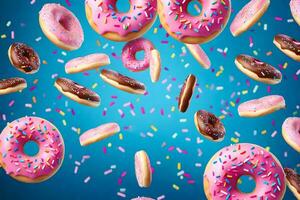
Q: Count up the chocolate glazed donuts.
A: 9